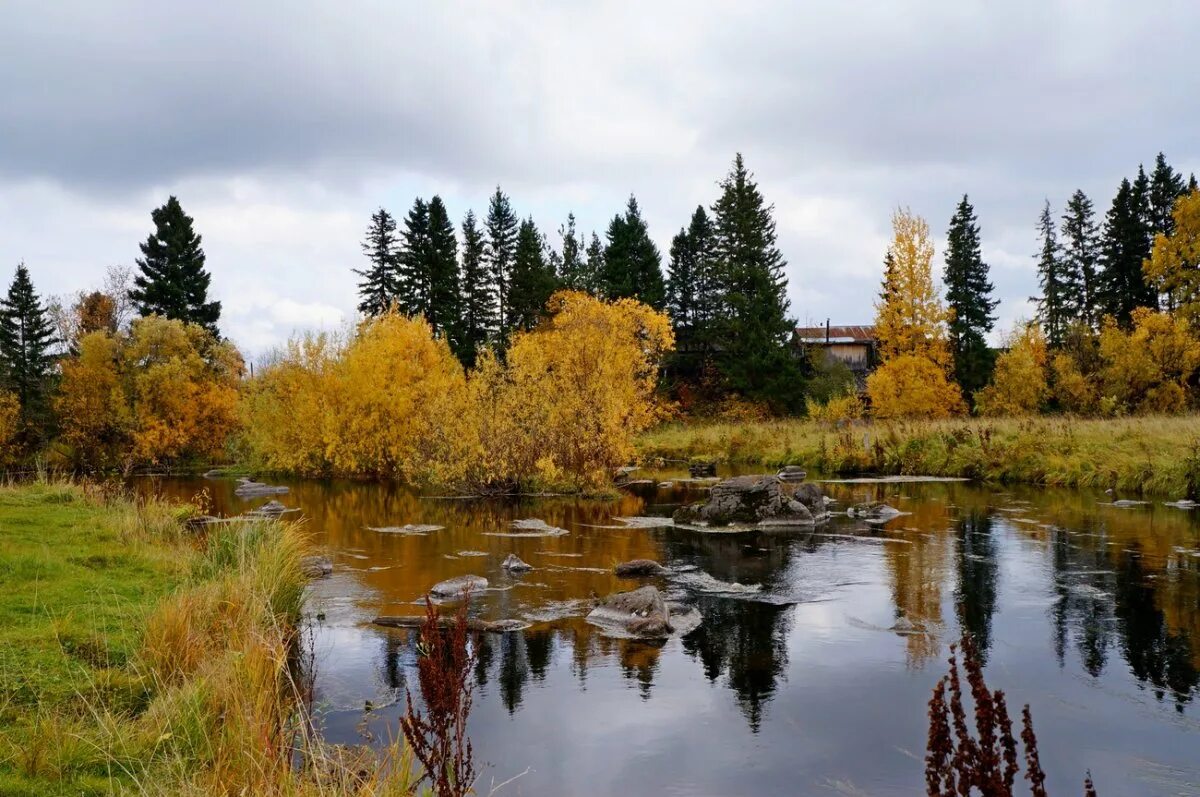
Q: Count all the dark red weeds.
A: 2